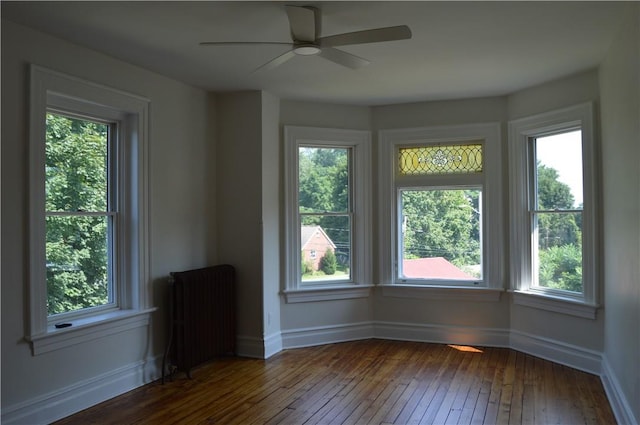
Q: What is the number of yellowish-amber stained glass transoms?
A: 1